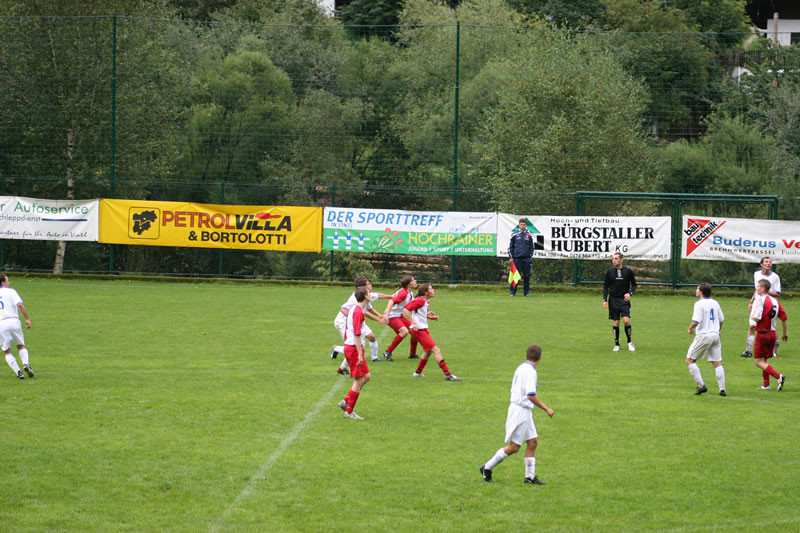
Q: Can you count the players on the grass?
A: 10